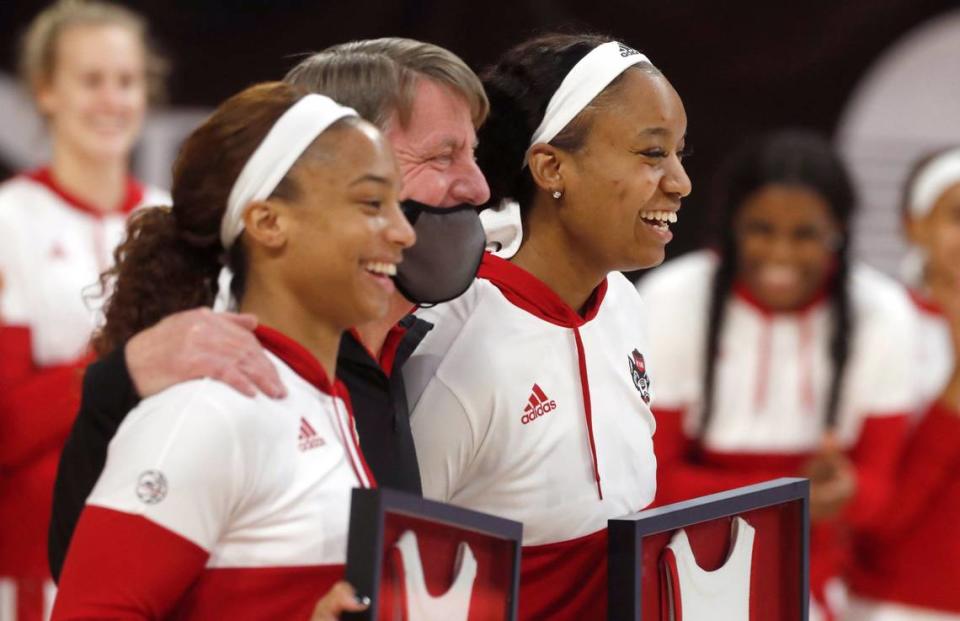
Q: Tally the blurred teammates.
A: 3